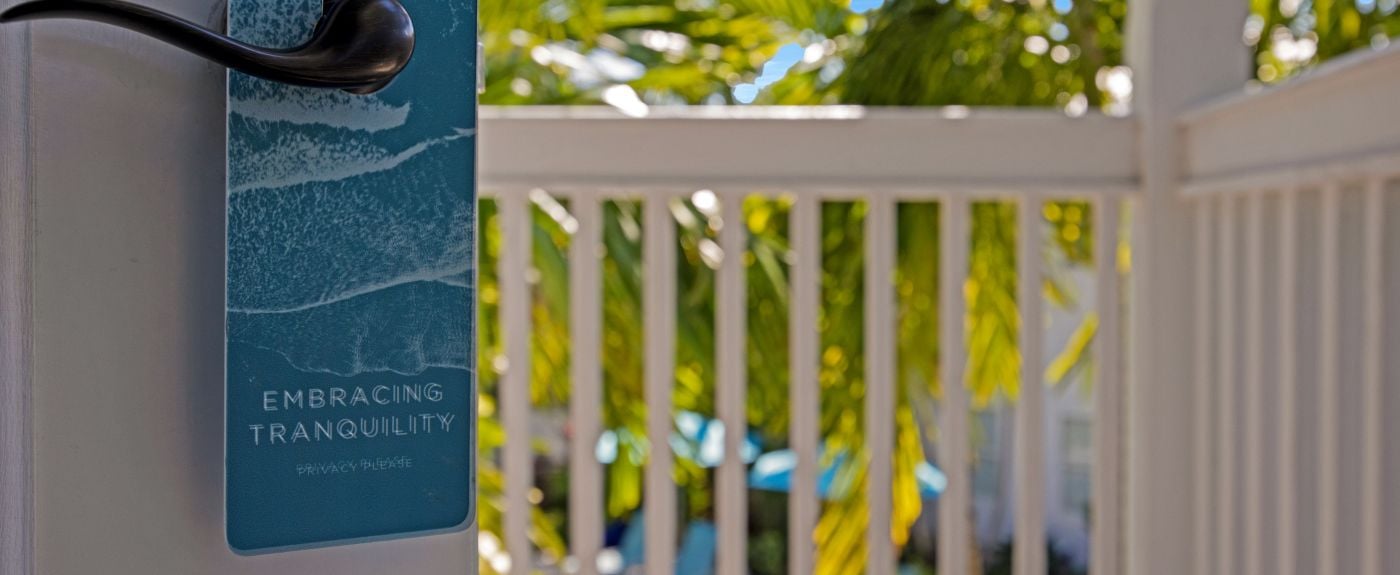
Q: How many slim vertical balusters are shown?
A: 15